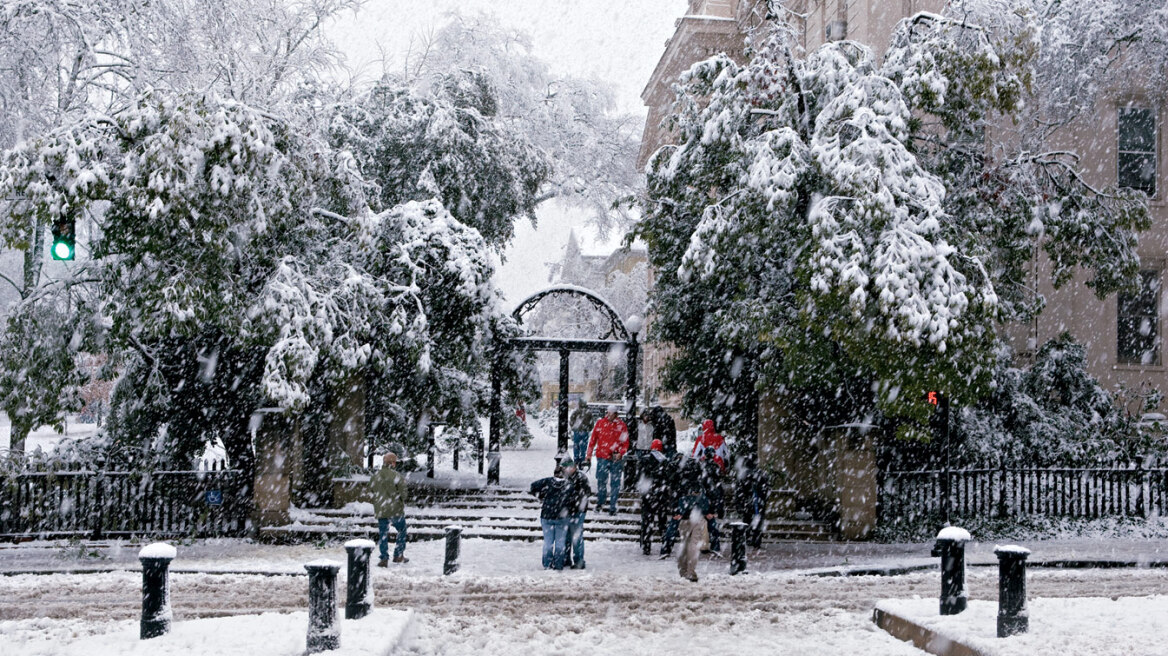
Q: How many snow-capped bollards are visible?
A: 7